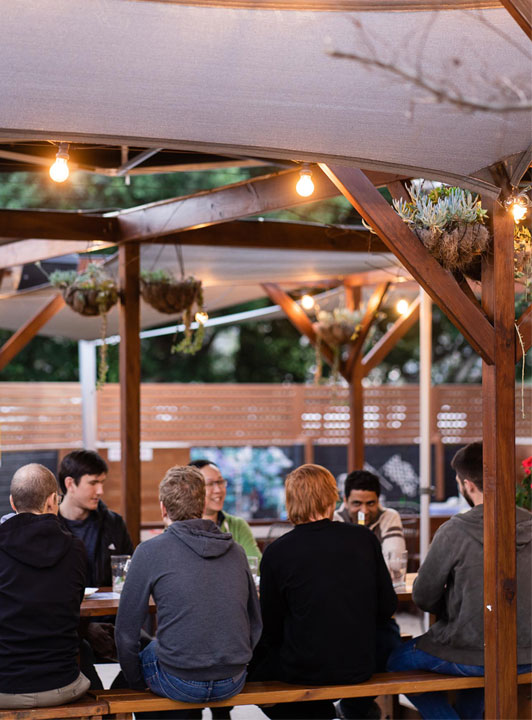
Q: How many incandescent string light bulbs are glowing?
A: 6